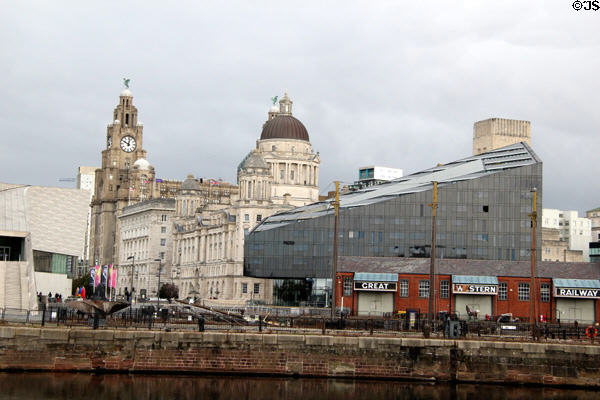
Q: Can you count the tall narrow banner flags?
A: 5